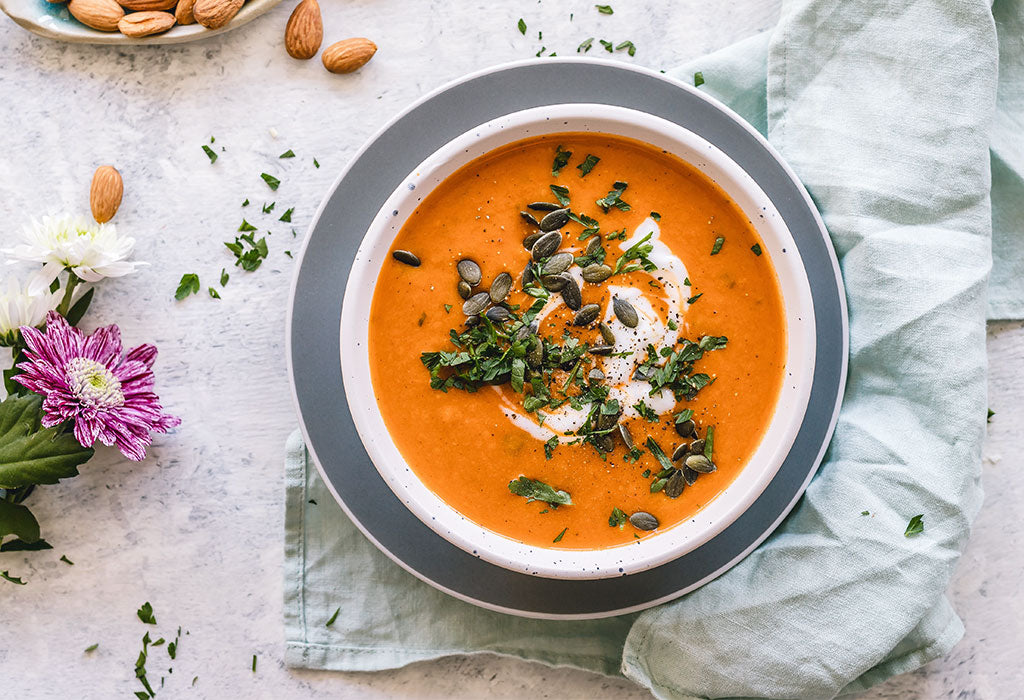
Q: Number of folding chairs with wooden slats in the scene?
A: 0